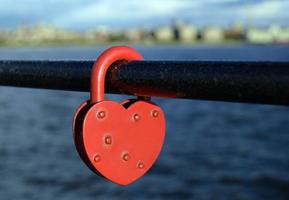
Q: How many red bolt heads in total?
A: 7